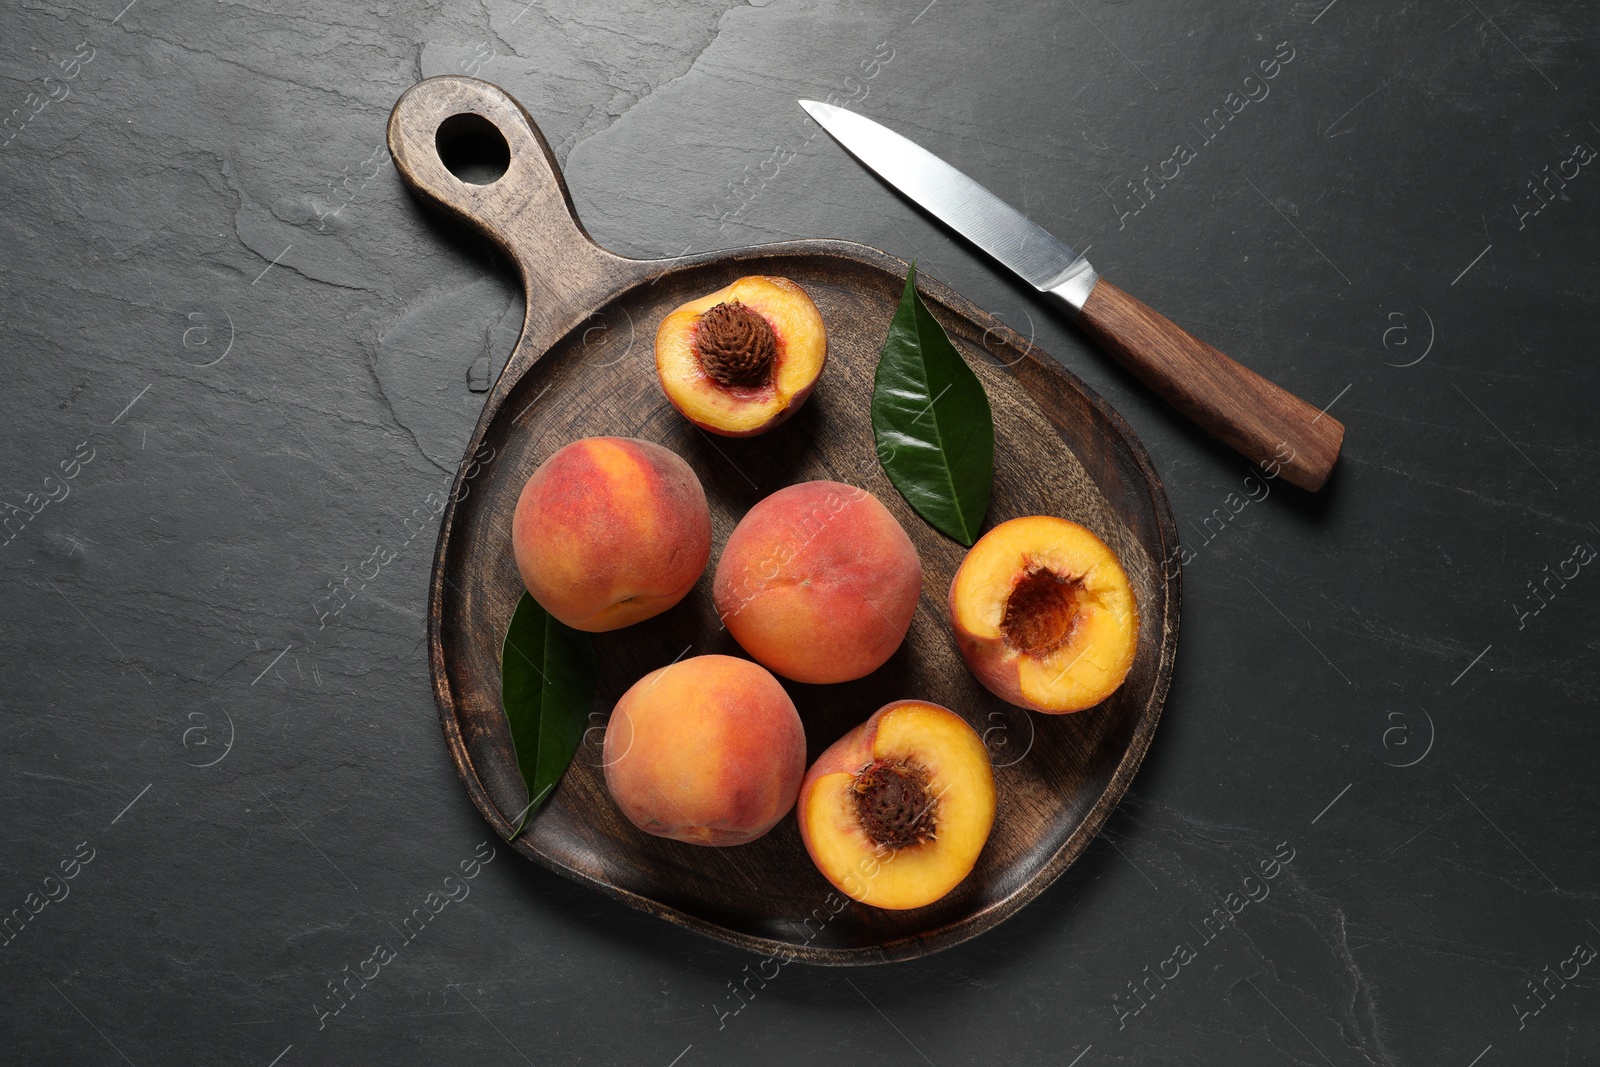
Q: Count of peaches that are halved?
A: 3